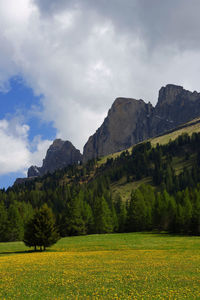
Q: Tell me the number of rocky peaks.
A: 3